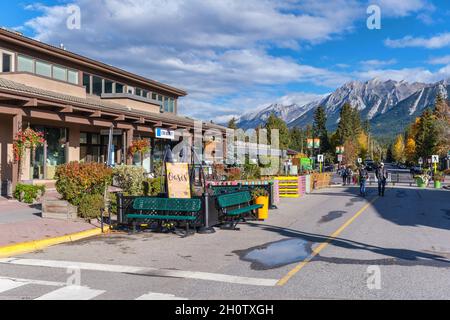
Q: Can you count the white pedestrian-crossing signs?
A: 2